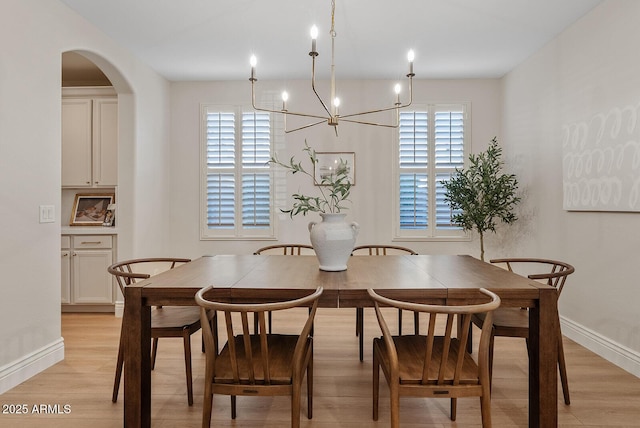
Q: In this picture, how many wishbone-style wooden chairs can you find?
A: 6